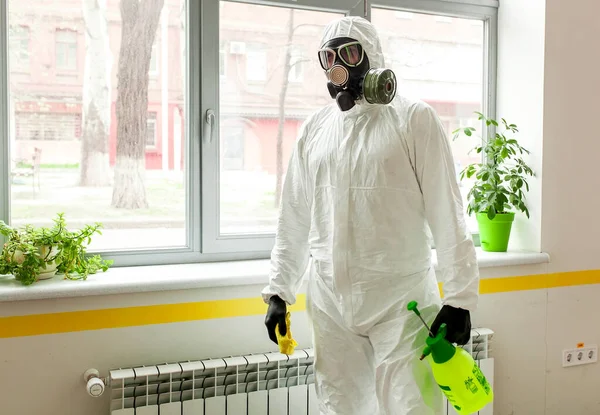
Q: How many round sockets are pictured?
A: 3